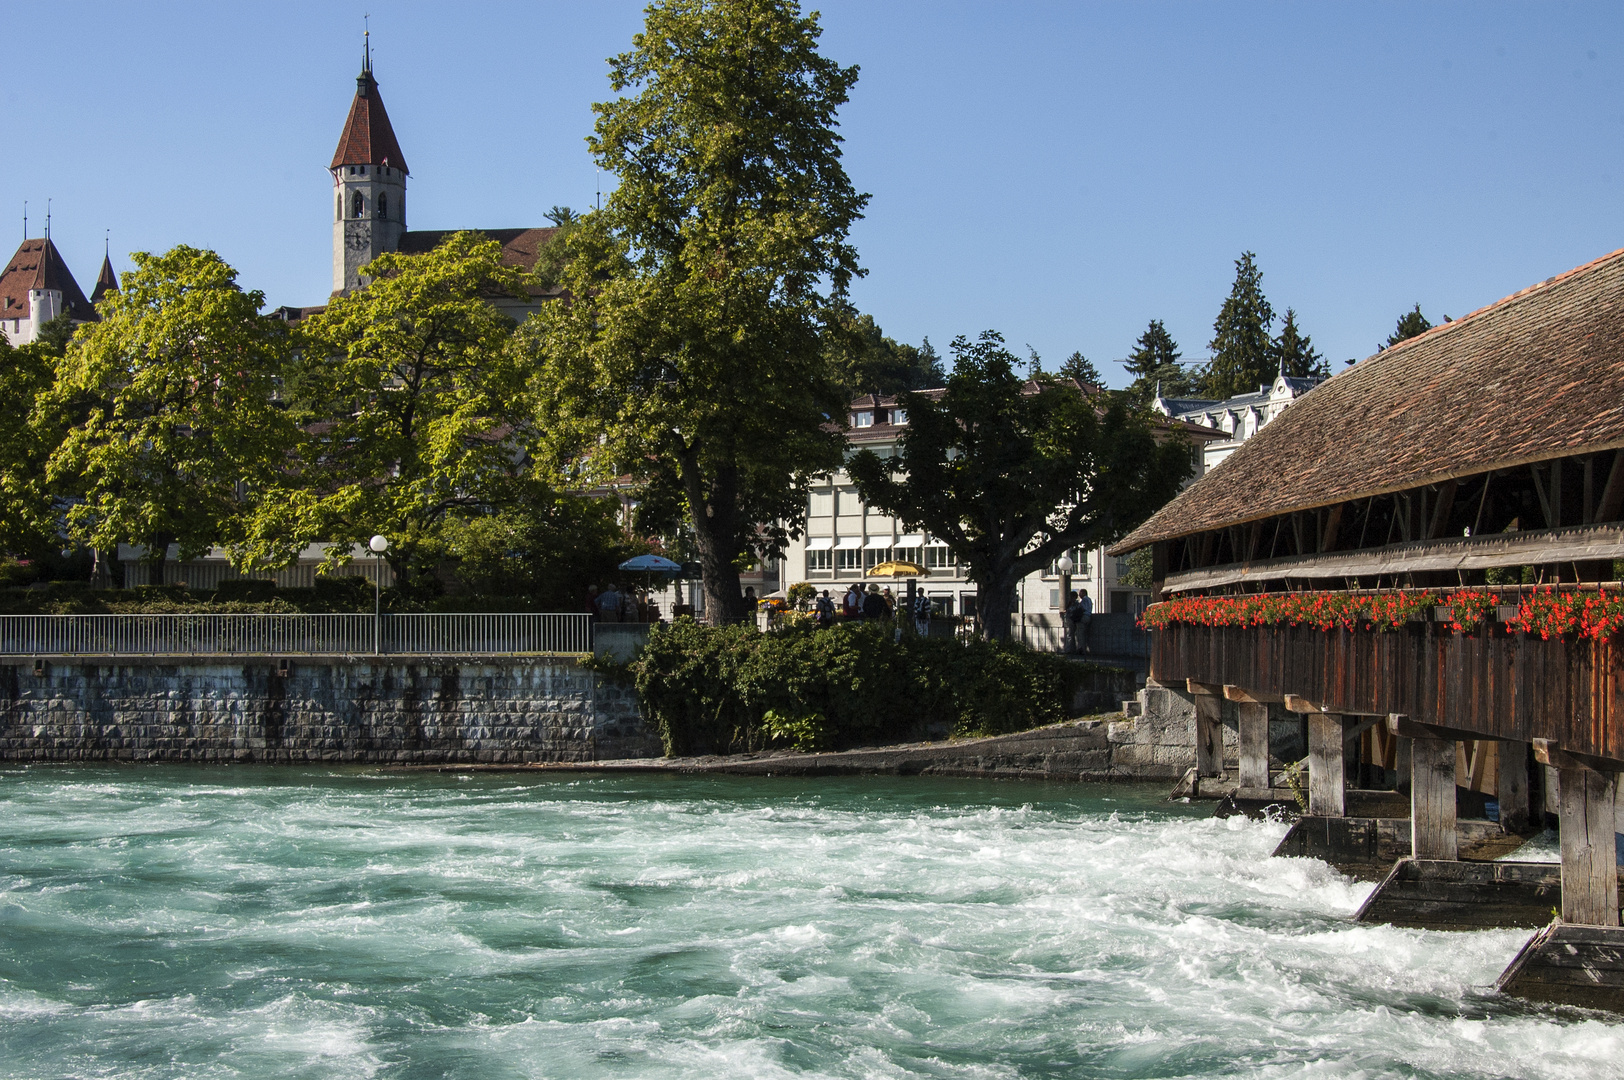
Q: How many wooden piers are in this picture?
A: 5